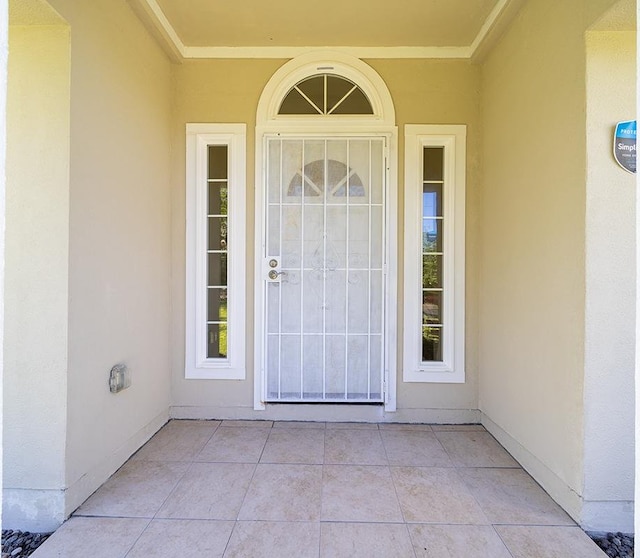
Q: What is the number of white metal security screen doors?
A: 1